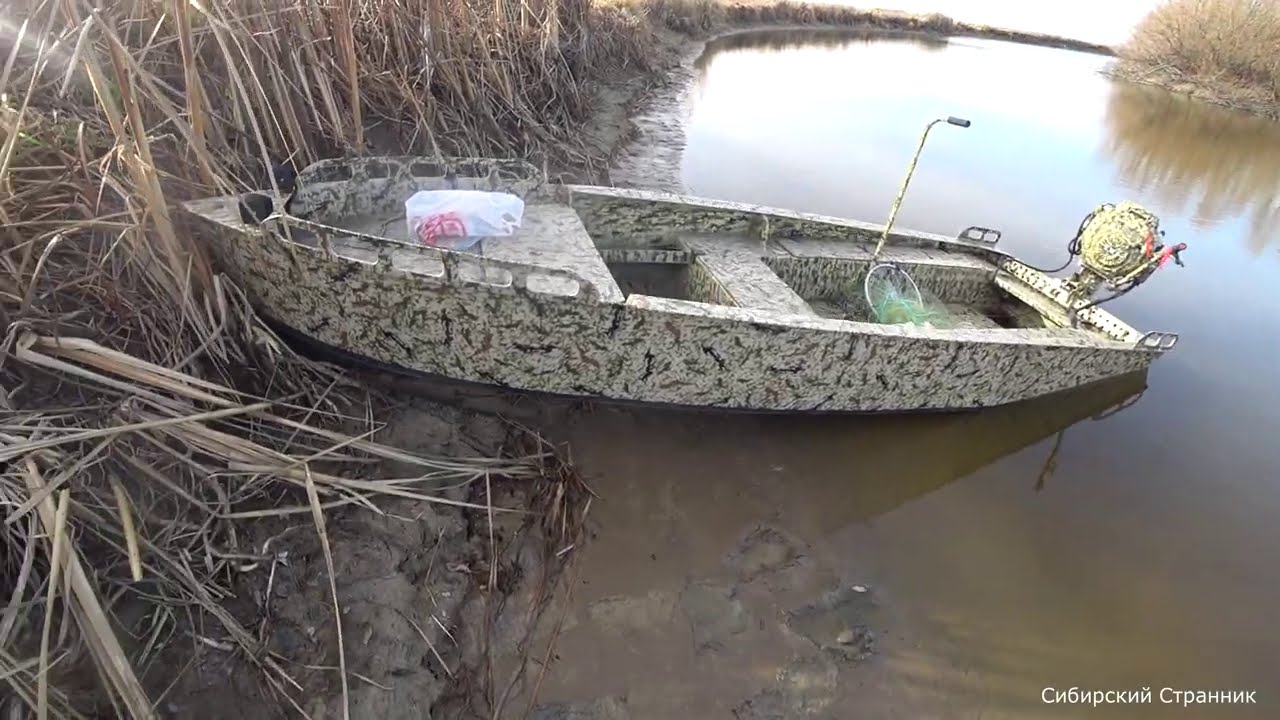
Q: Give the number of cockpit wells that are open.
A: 2